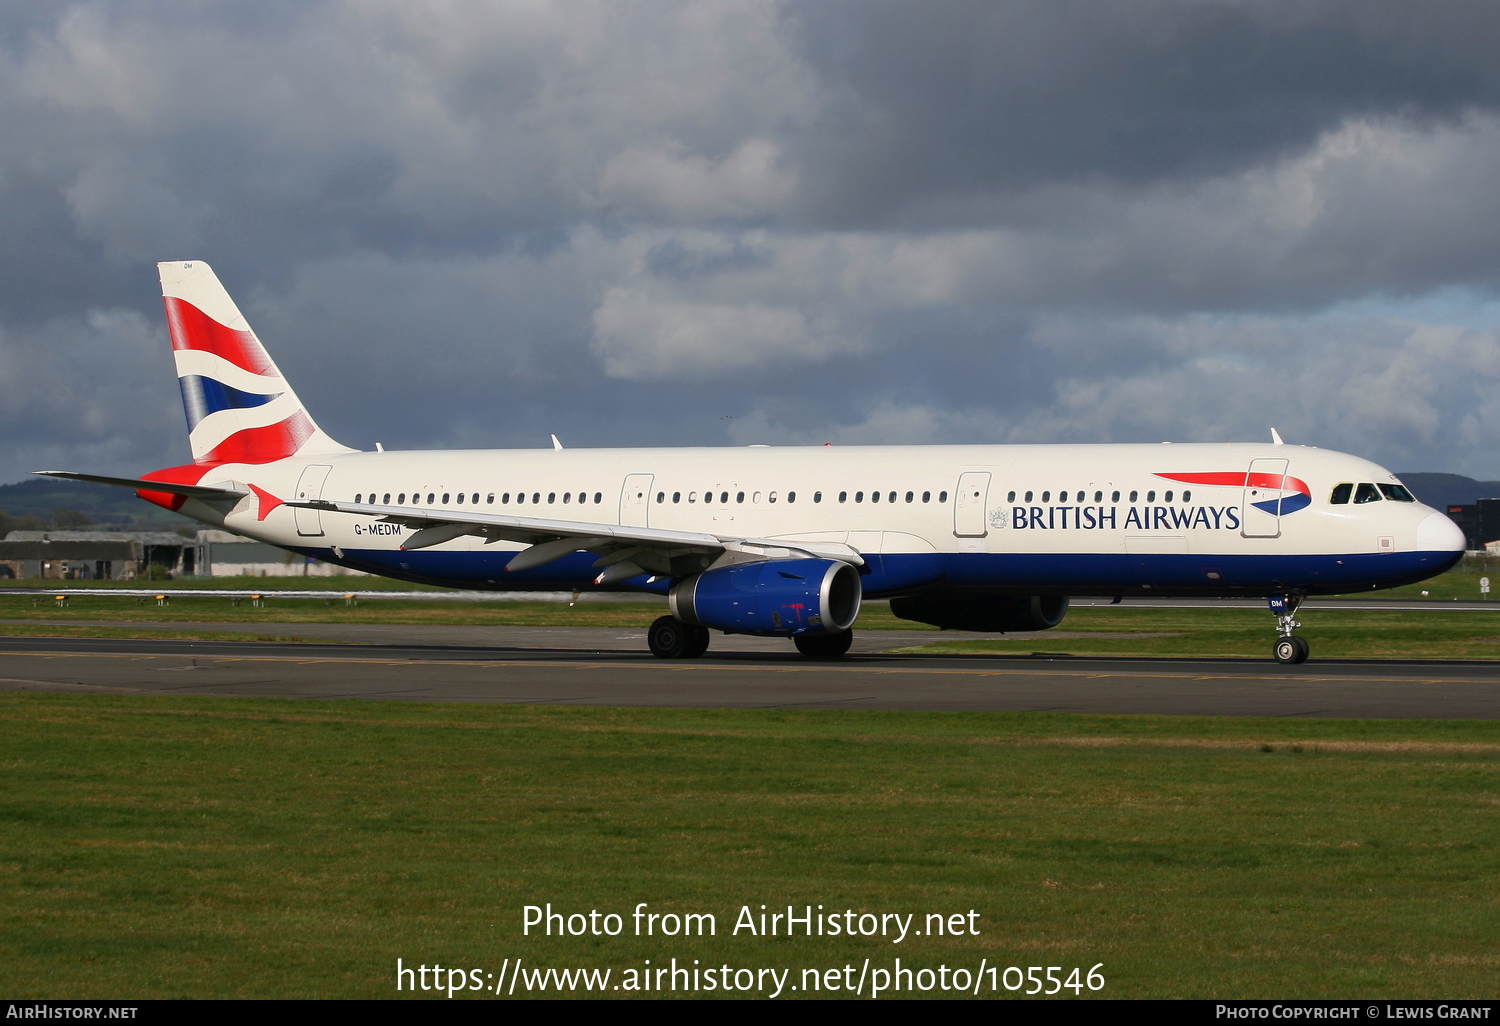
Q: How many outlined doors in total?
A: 4